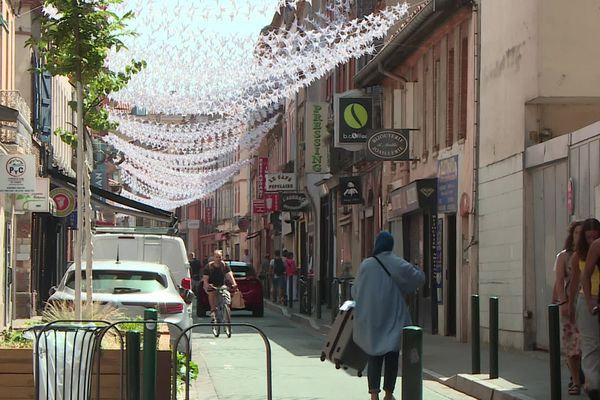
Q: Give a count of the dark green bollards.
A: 6